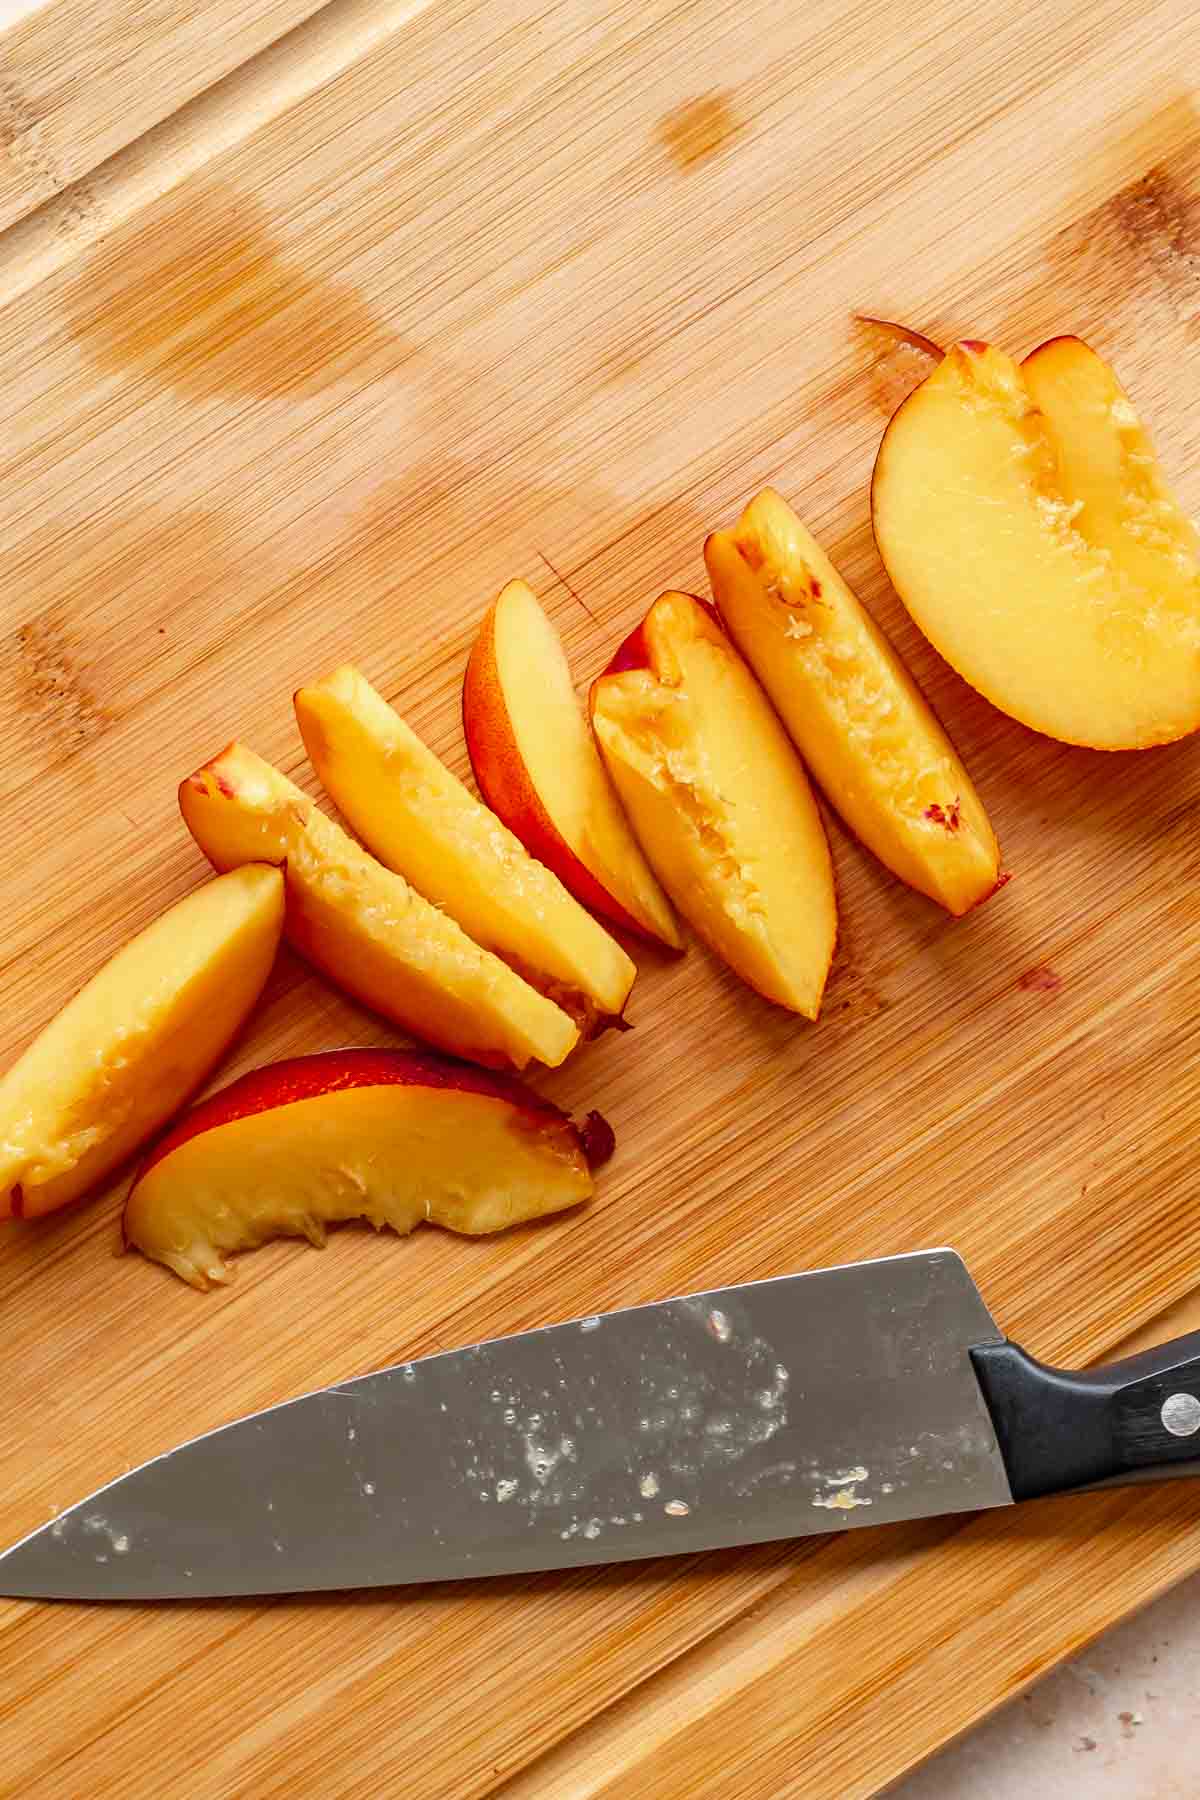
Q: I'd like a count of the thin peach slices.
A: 7